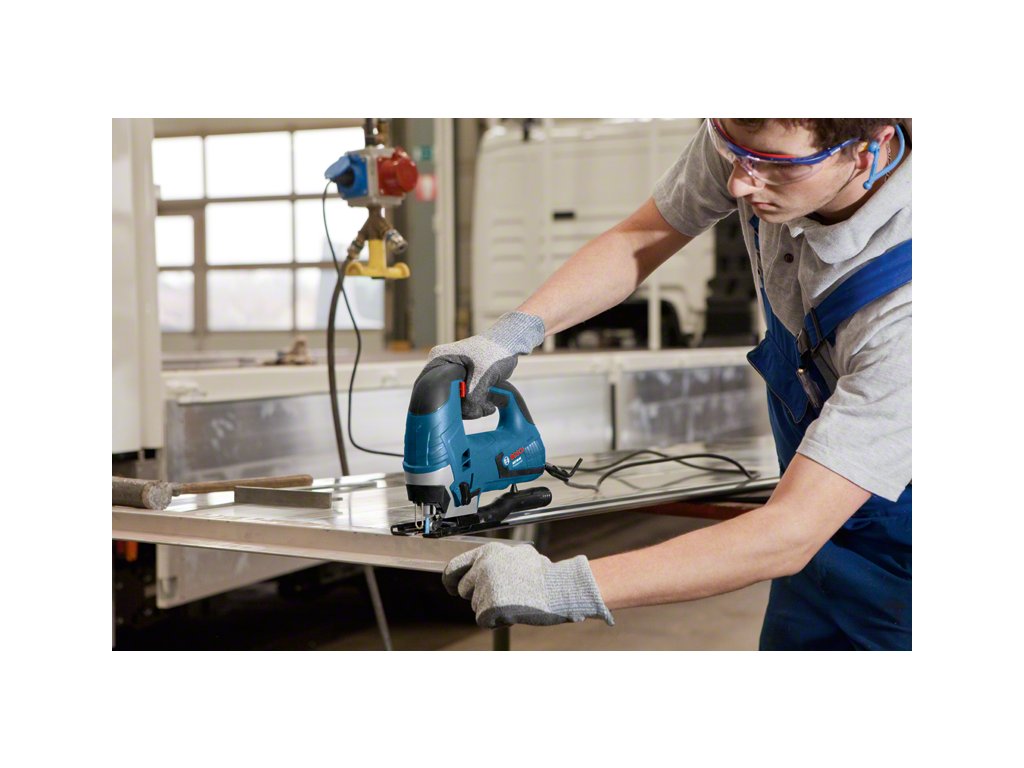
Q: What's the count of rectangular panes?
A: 9